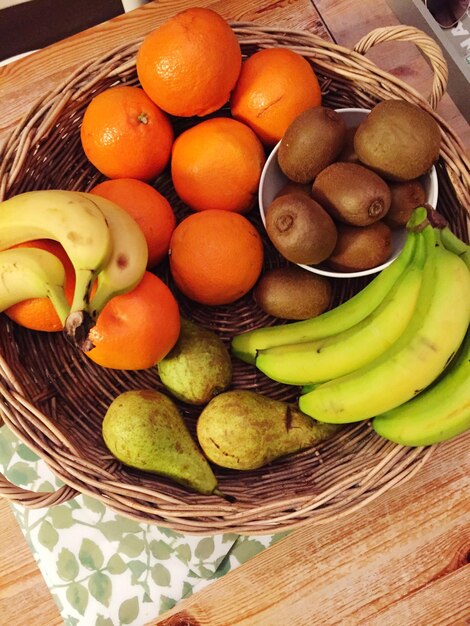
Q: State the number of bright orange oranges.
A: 8